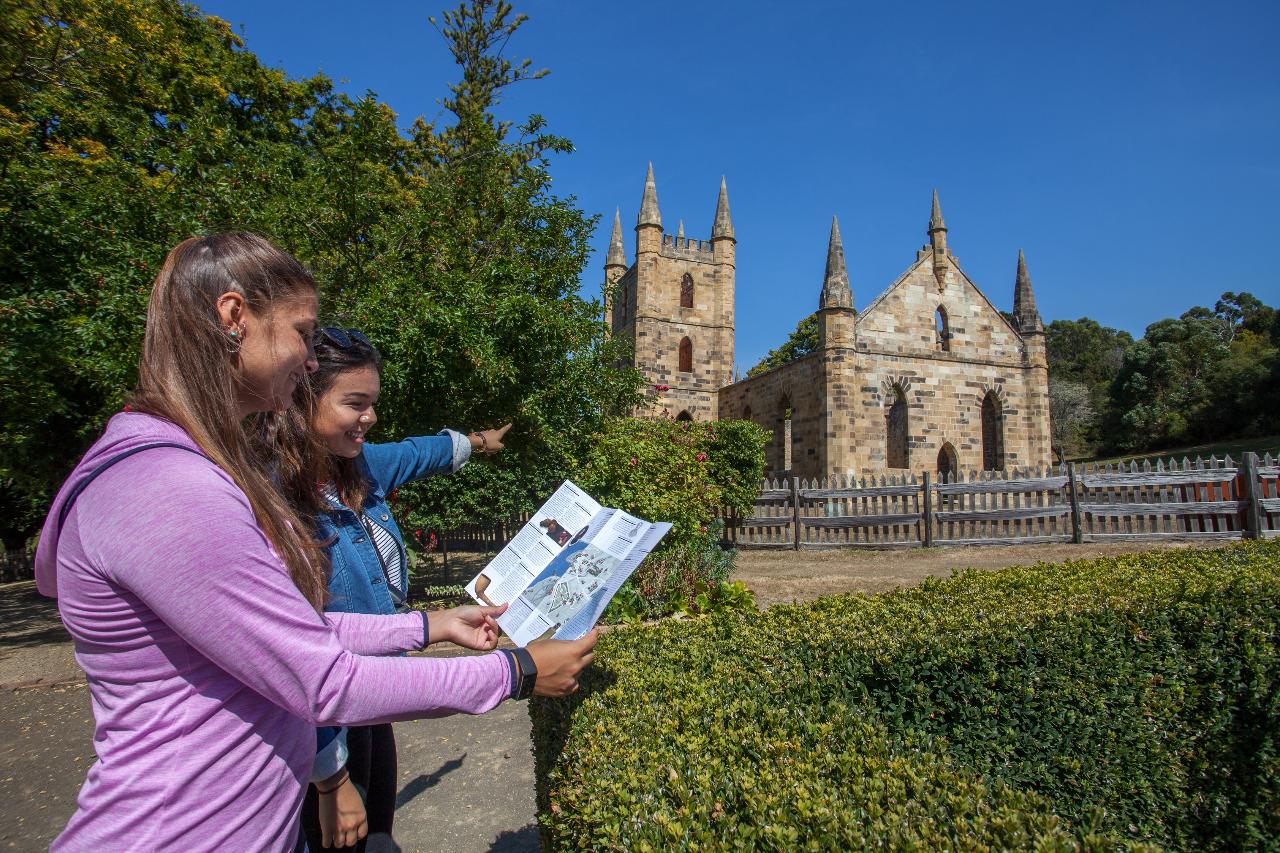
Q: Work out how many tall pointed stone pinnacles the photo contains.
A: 7